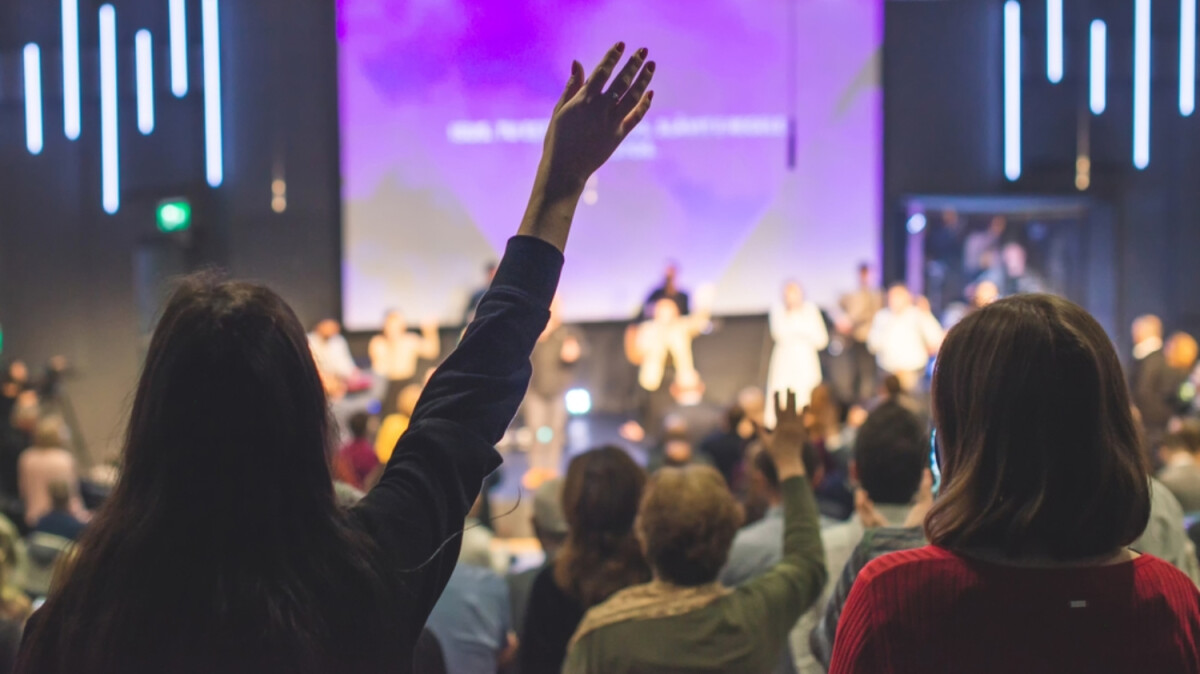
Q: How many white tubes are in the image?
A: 11